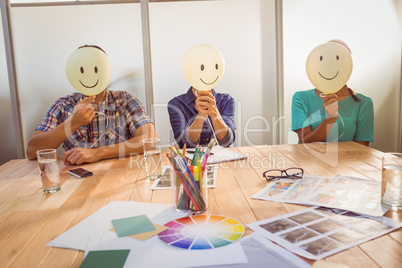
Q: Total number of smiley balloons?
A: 3